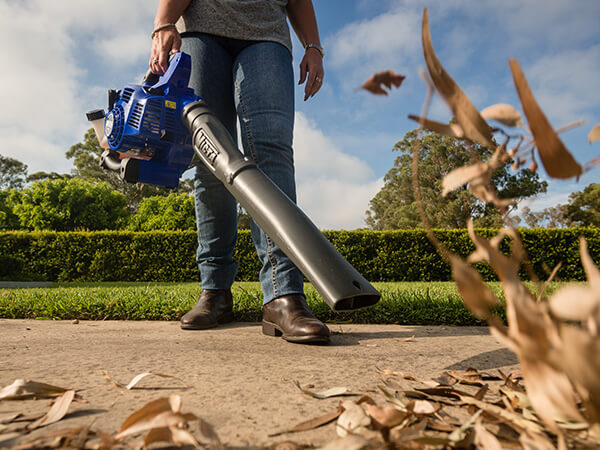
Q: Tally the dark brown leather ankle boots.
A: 2